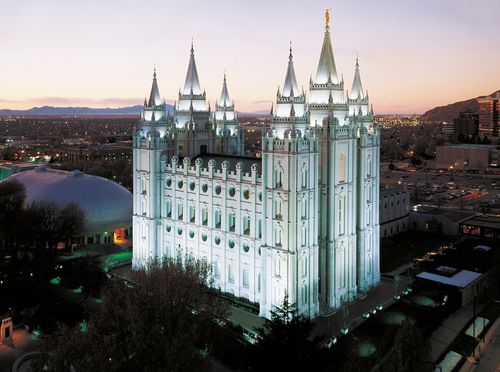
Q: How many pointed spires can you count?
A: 6